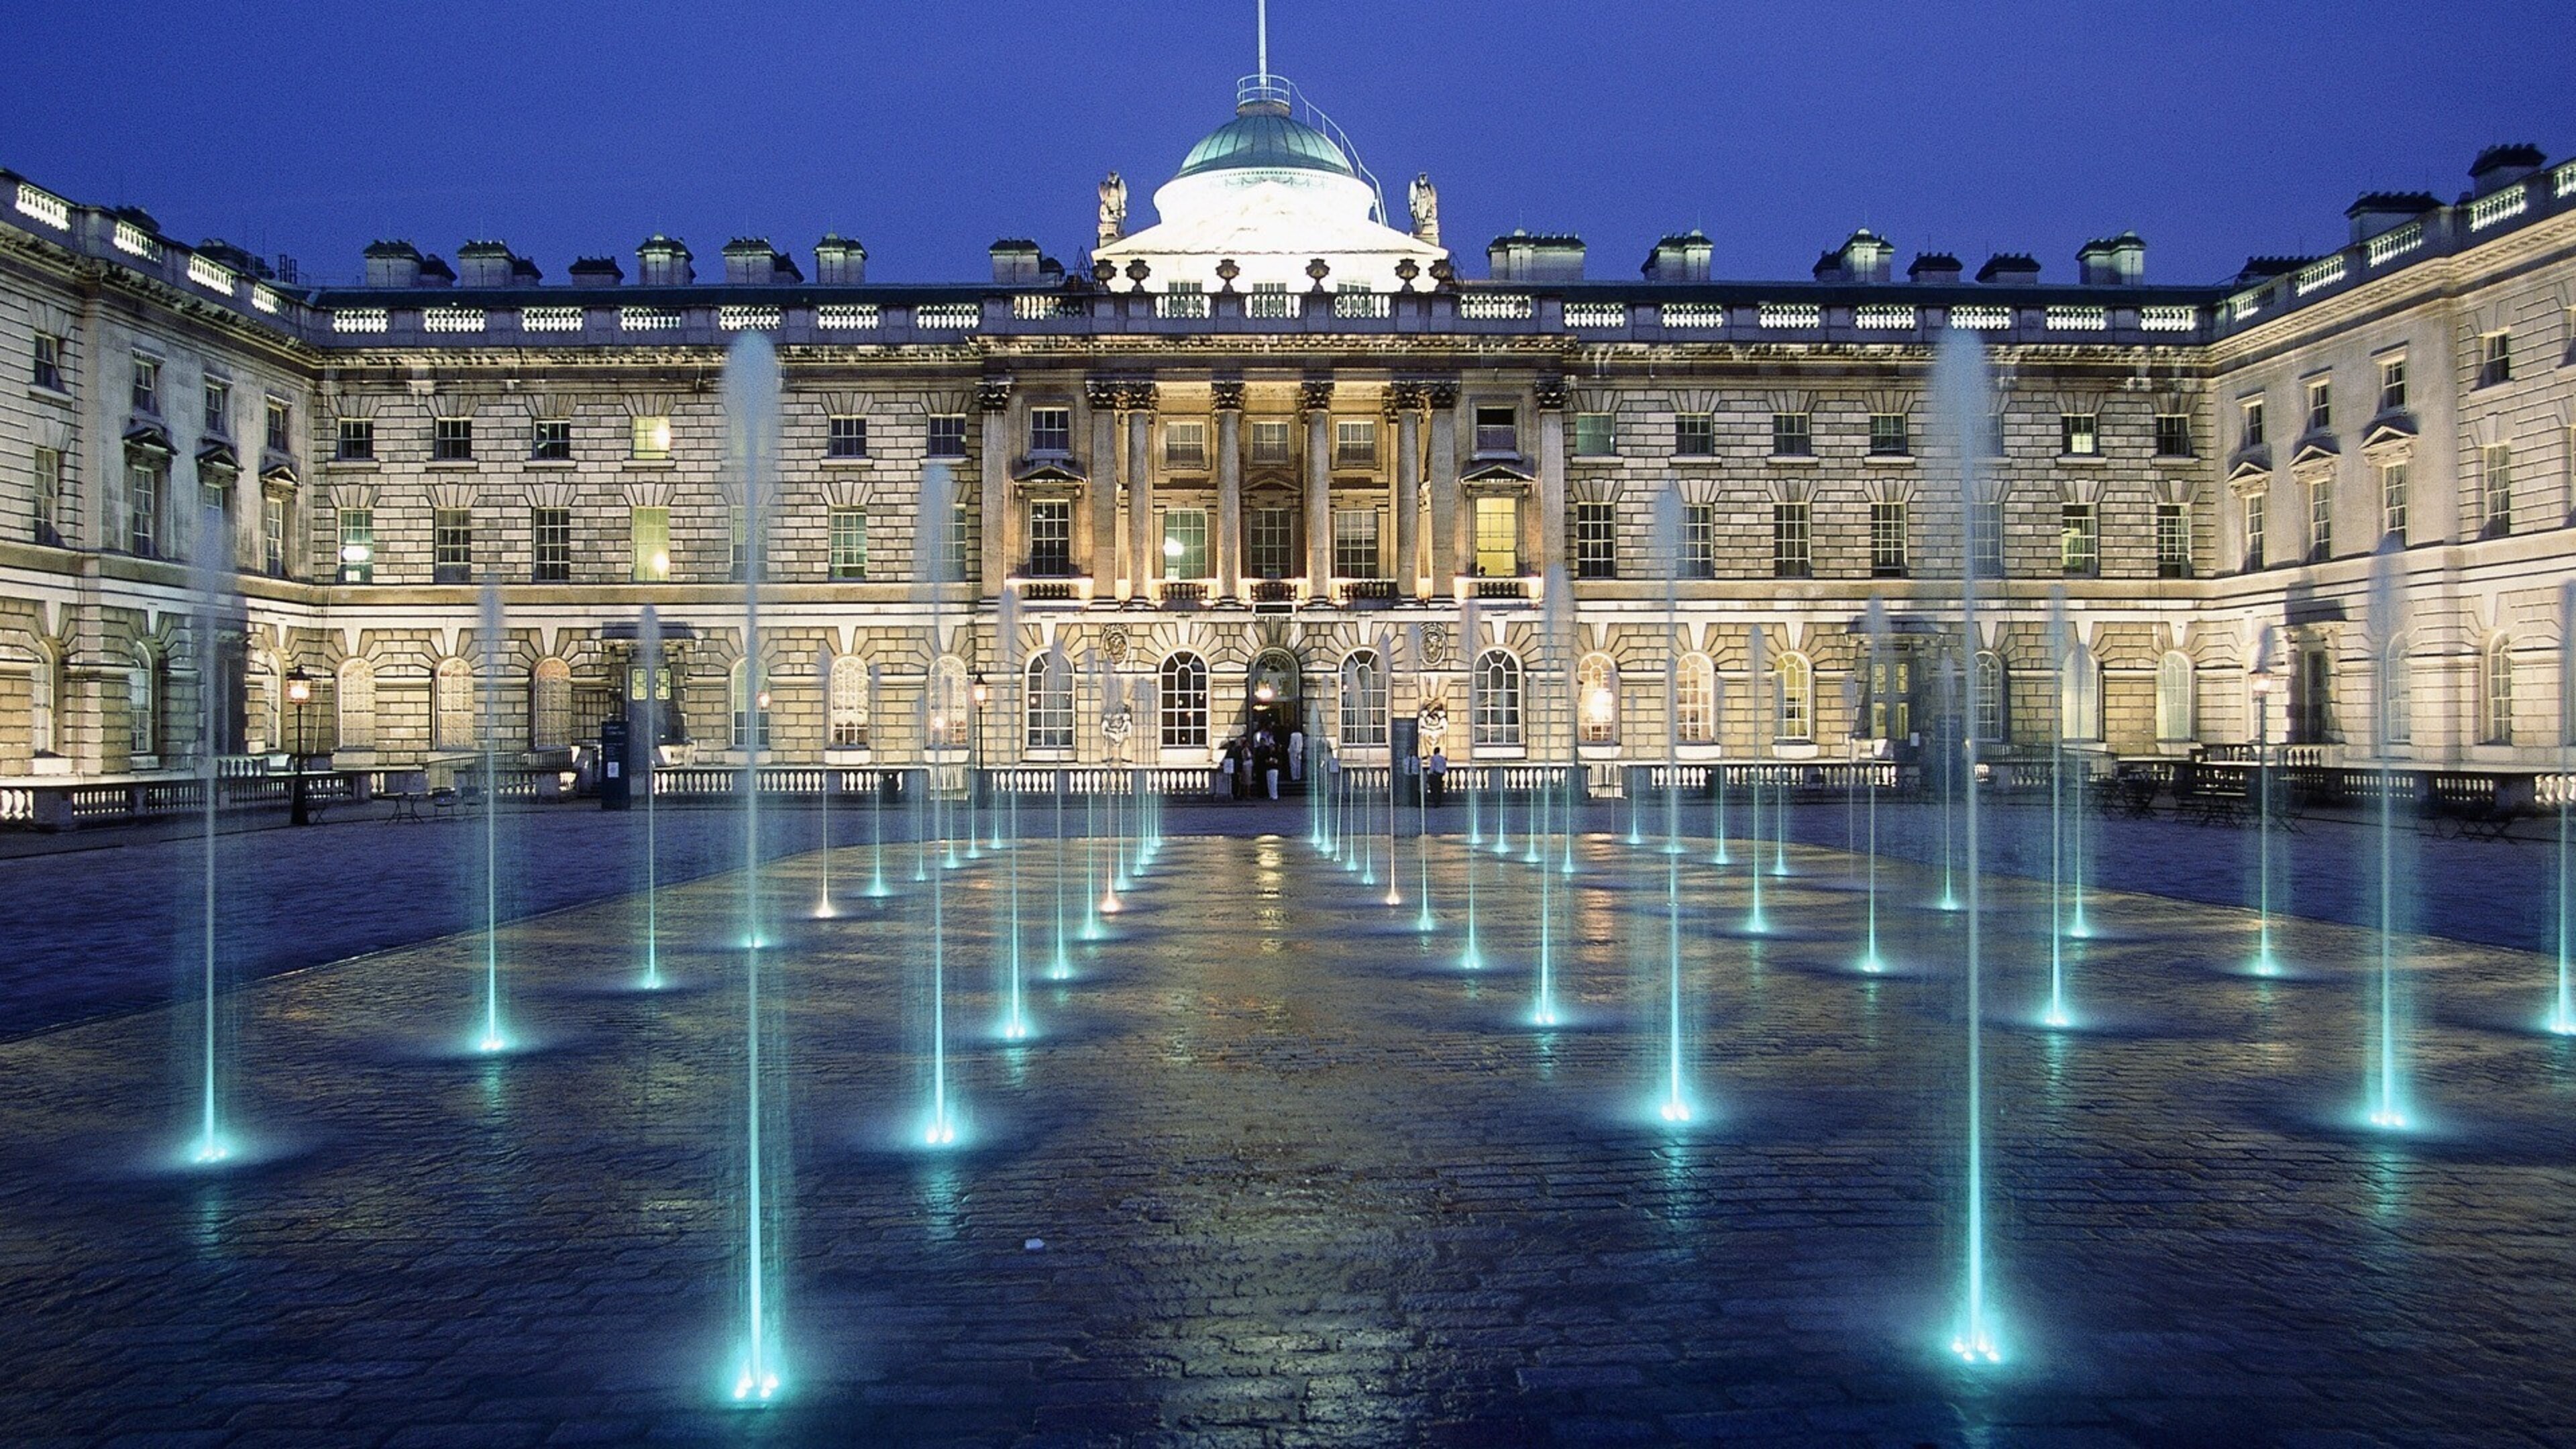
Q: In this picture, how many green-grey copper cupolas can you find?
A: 1